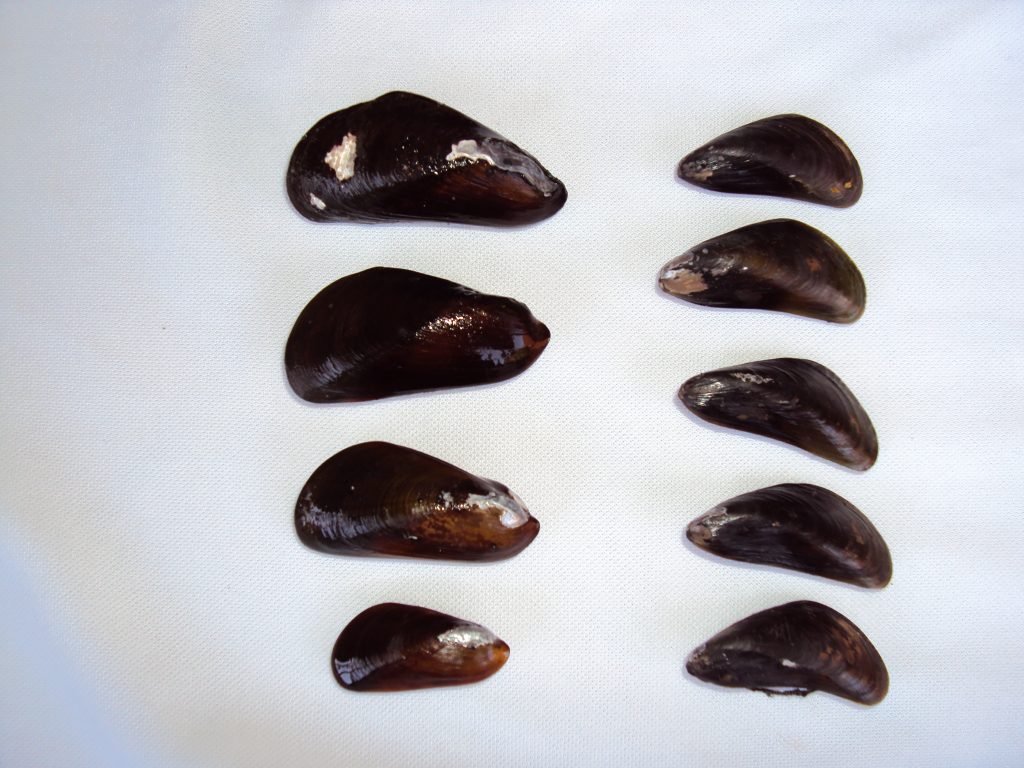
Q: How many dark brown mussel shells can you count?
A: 9